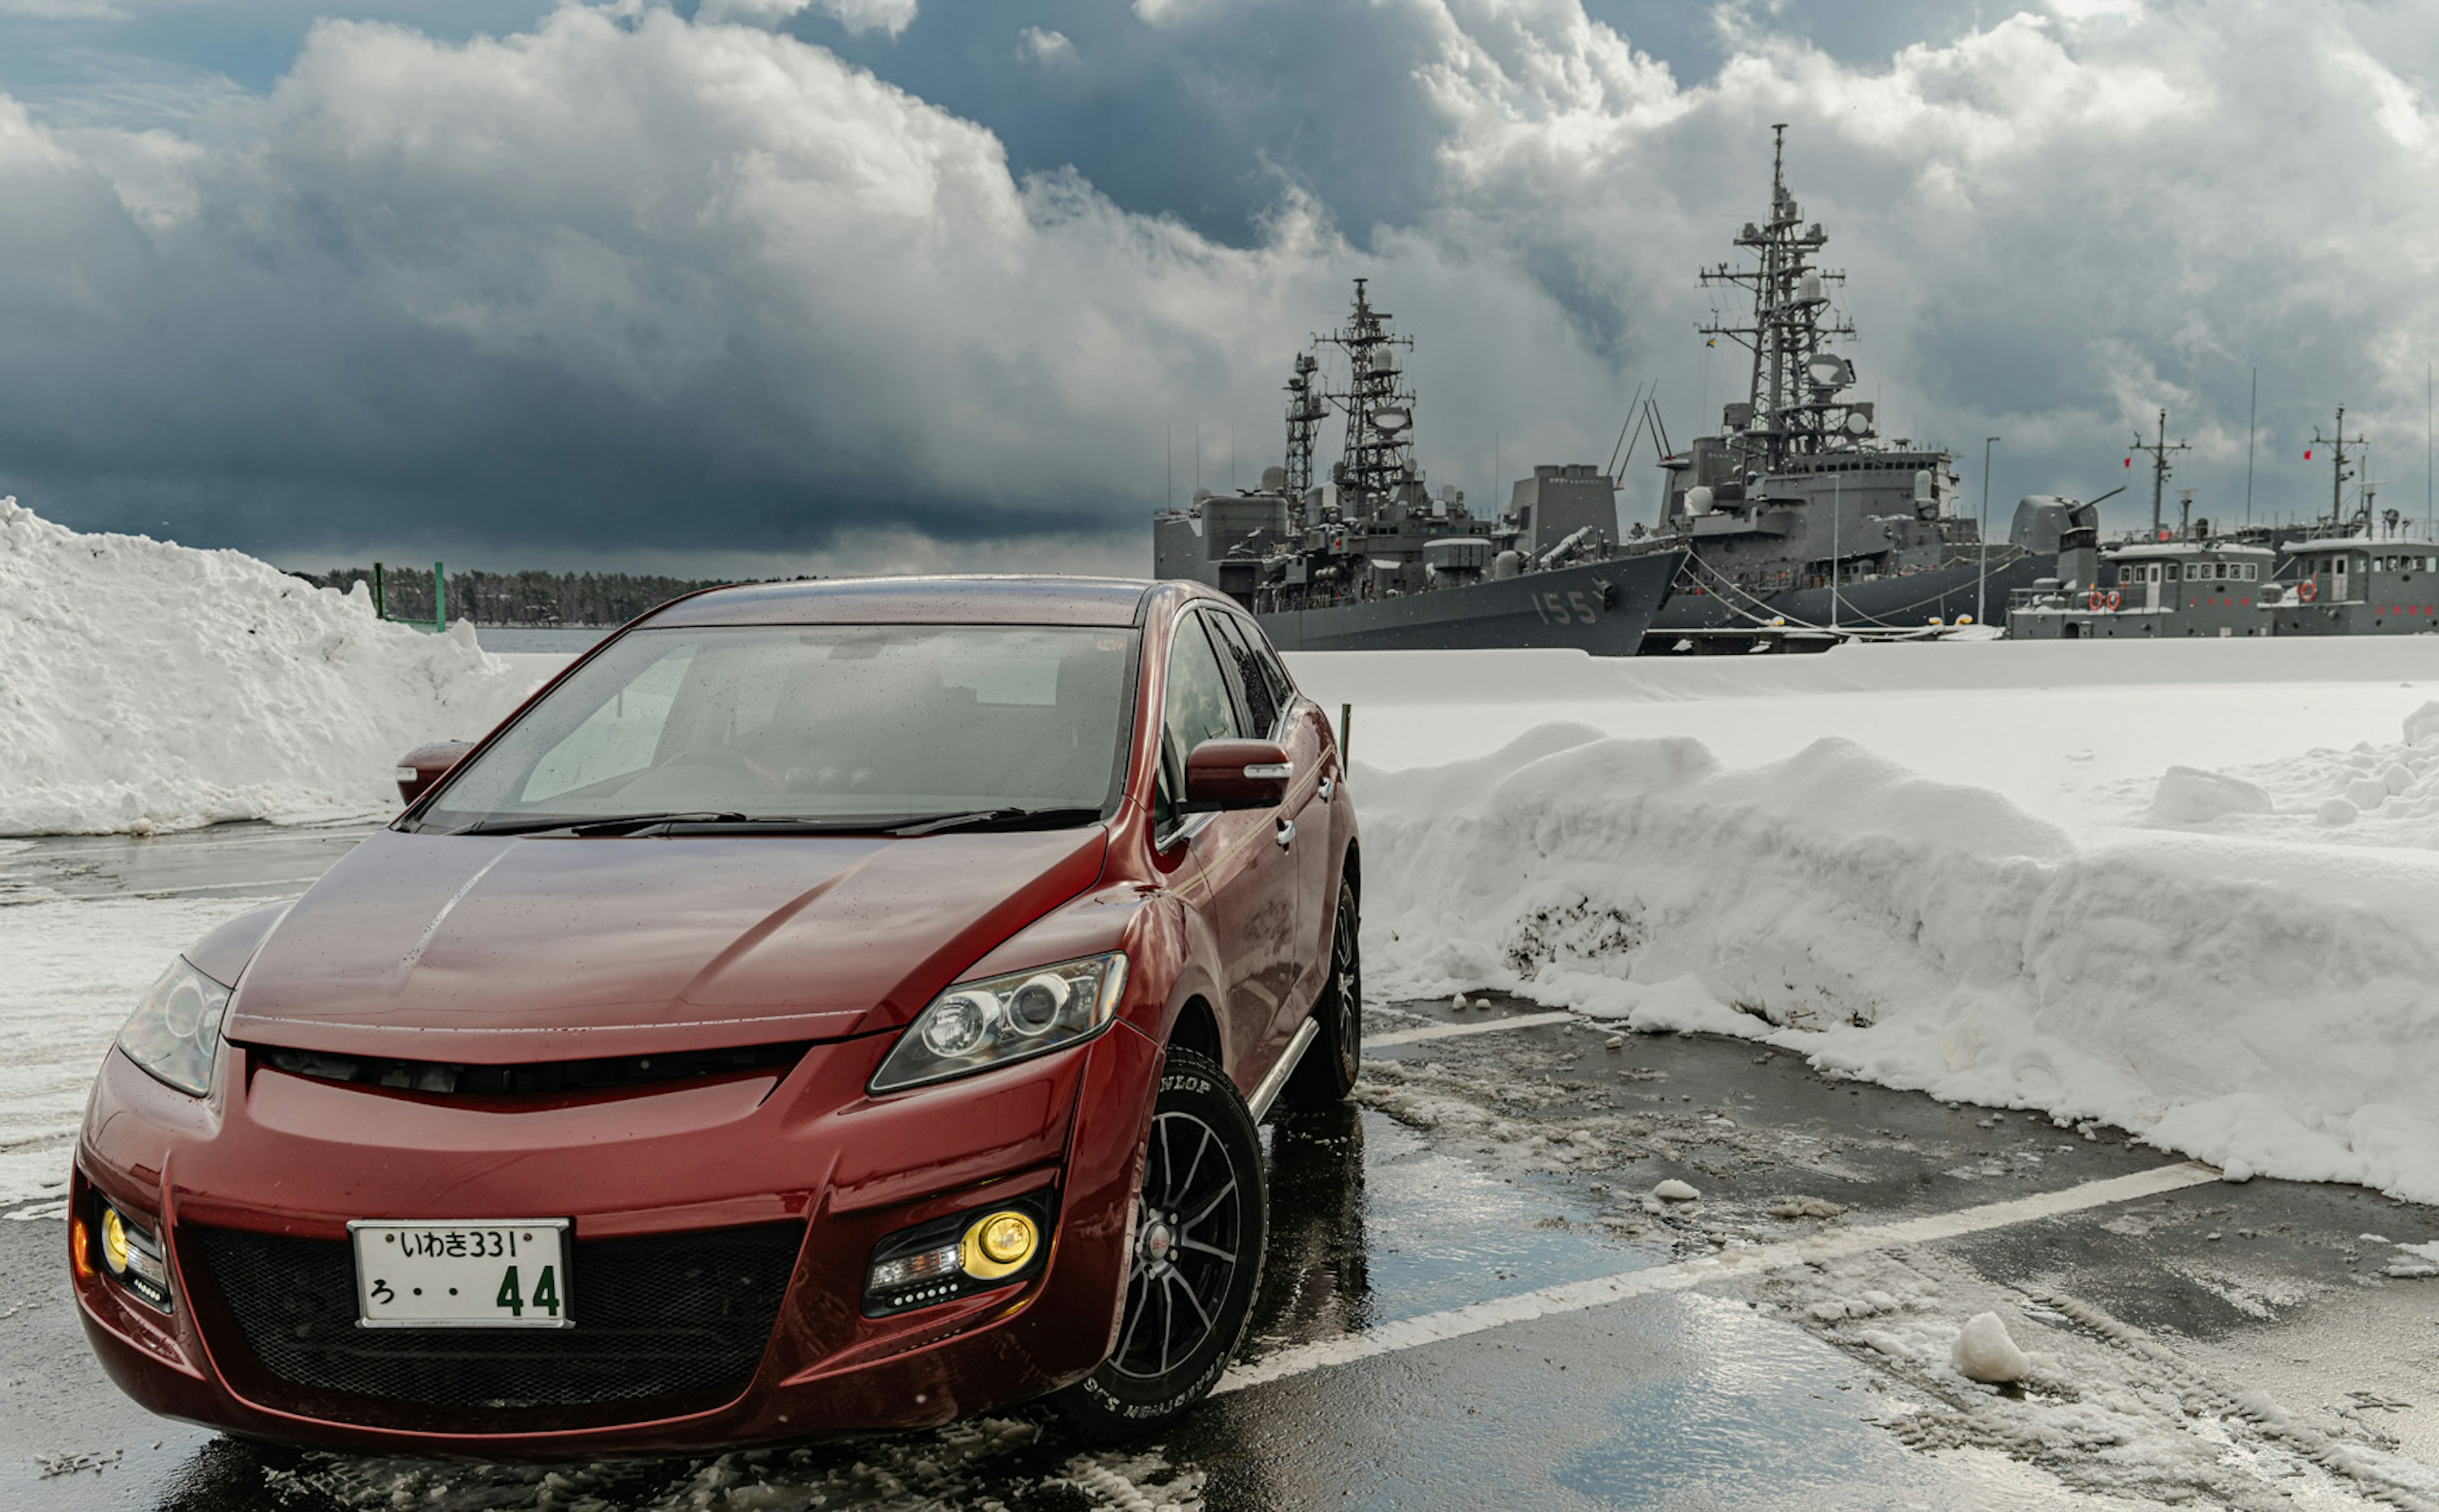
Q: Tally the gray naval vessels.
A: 4